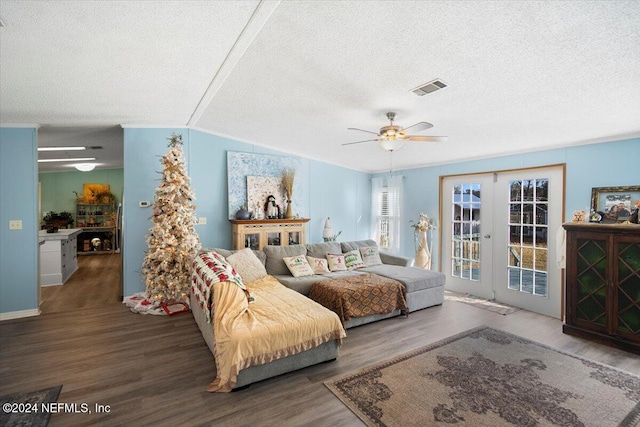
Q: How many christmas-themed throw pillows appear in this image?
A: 5